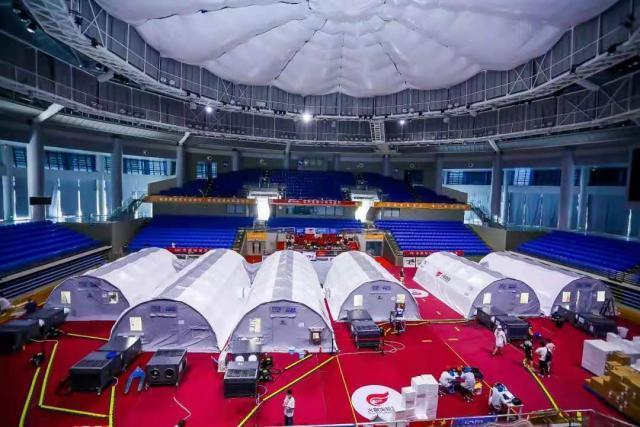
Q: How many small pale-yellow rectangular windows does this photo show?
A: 10